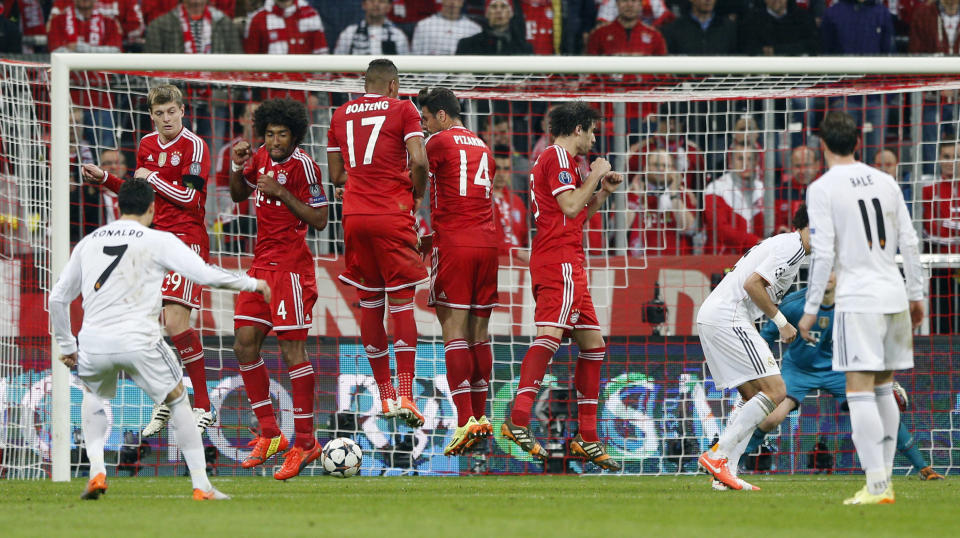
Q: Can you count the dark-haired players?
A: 7